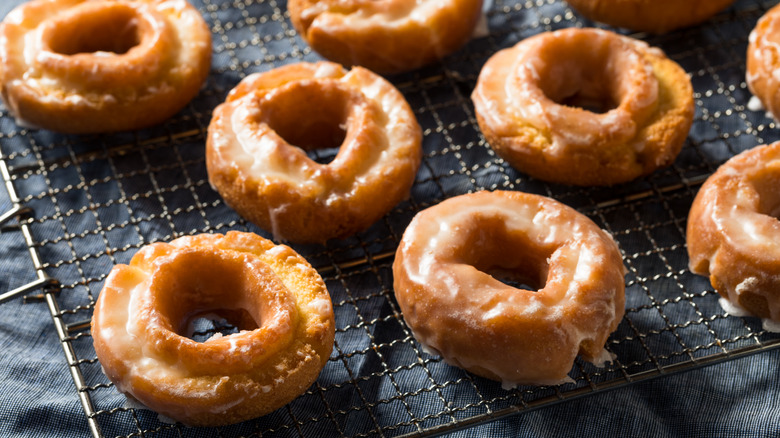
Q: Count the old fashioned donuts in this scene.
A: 9